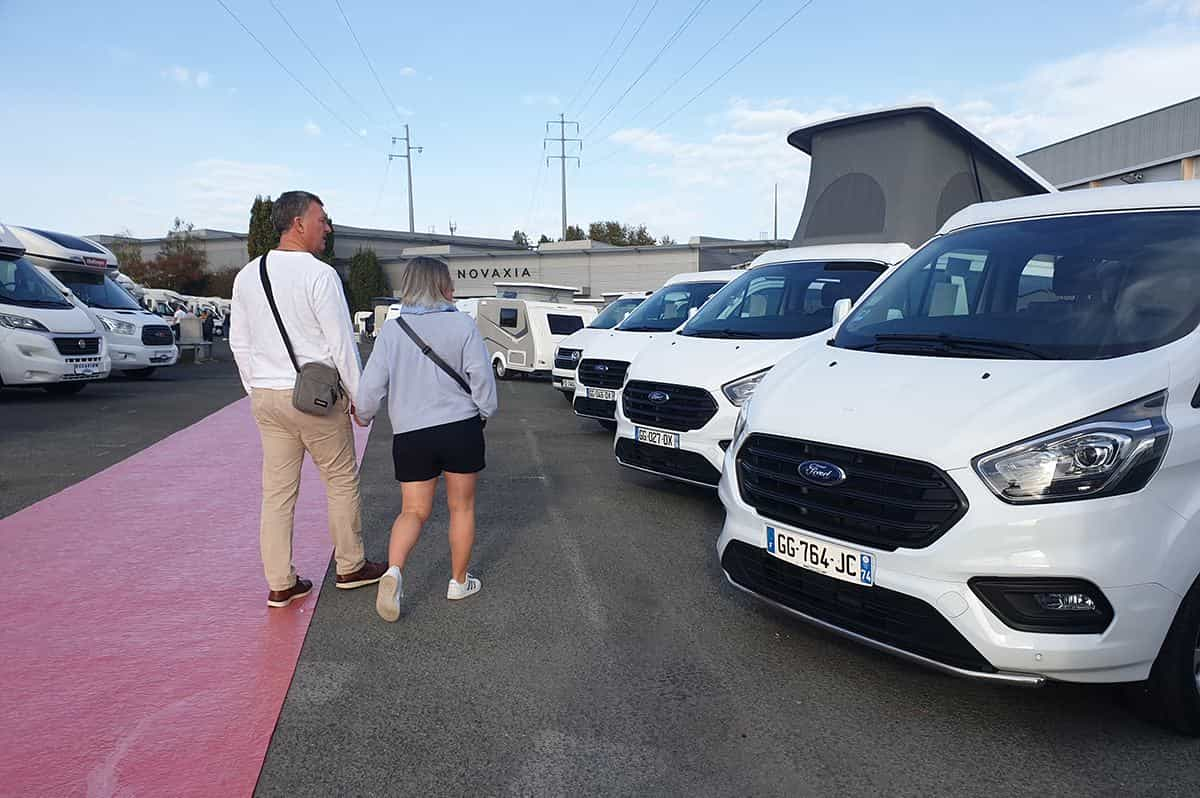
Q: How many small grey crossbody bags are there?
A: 1